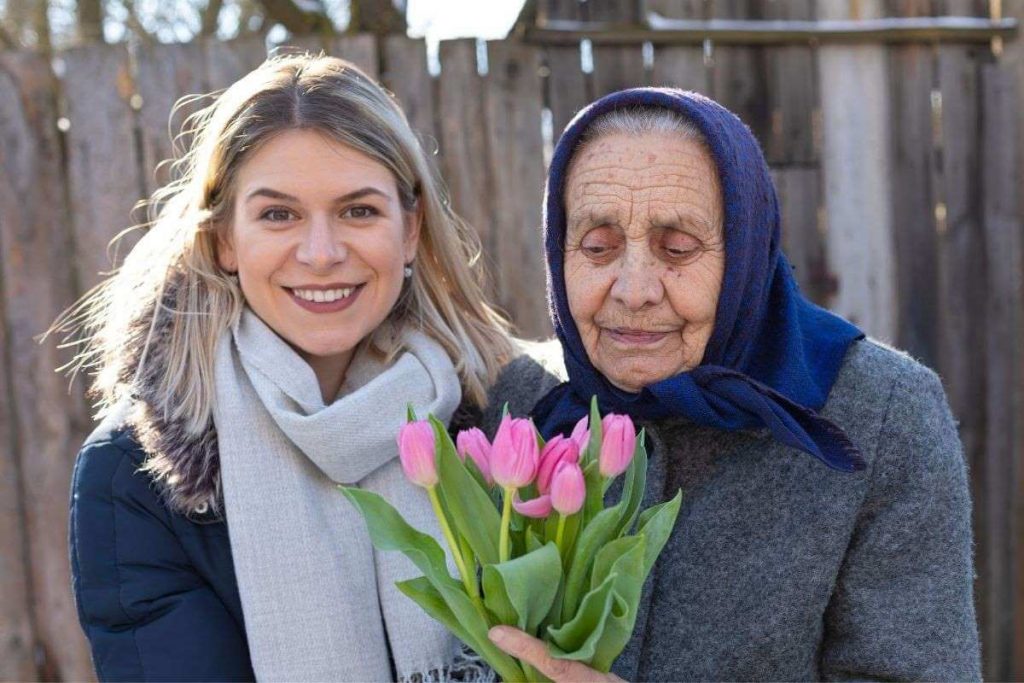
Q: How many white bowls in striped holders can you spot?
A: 0